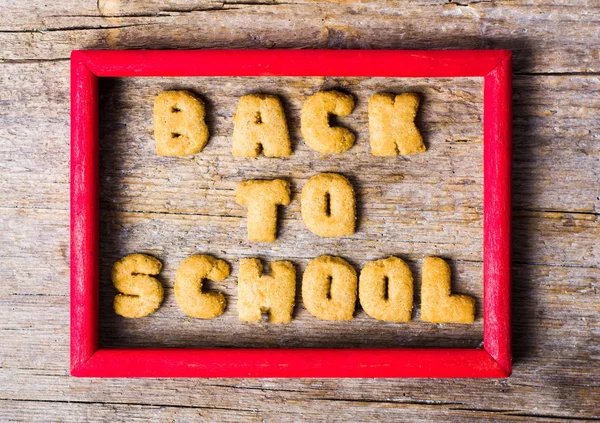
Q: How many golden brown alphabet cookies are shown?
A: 12